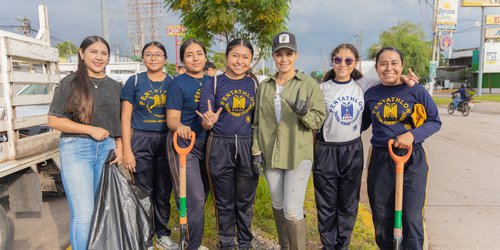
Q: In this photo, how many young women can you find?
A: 7